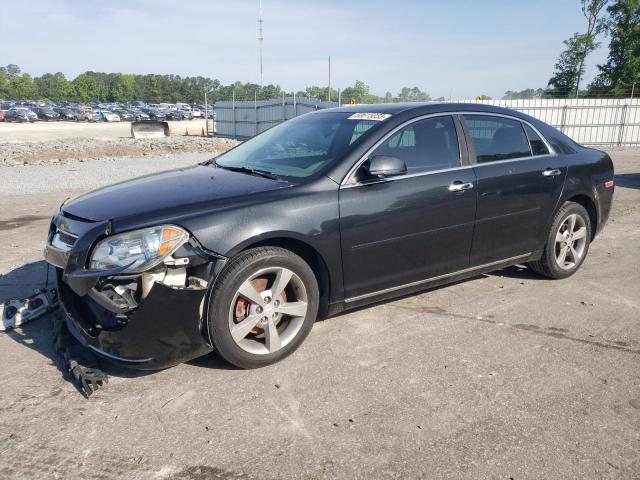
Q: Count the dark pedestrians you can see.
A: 0